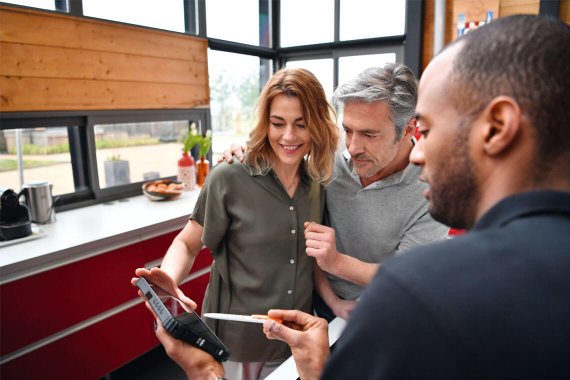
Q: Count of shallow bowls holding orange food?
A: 1